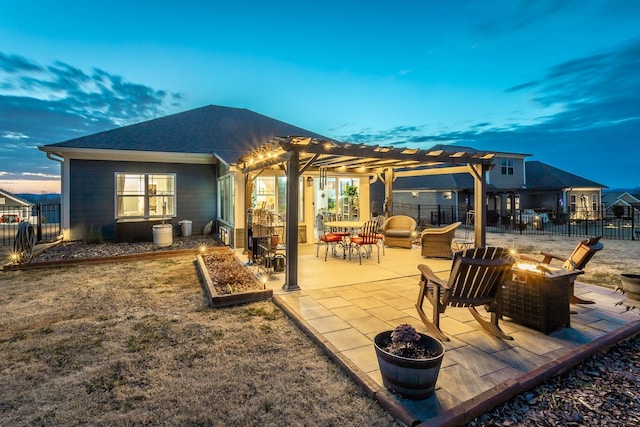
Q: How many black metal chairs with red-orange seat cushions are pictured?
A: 4